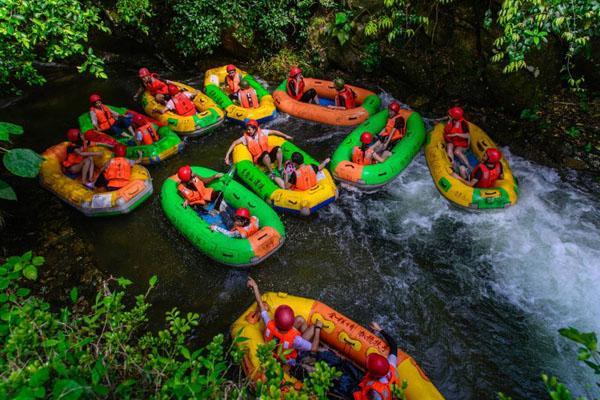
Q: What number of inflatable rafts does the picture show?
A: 10